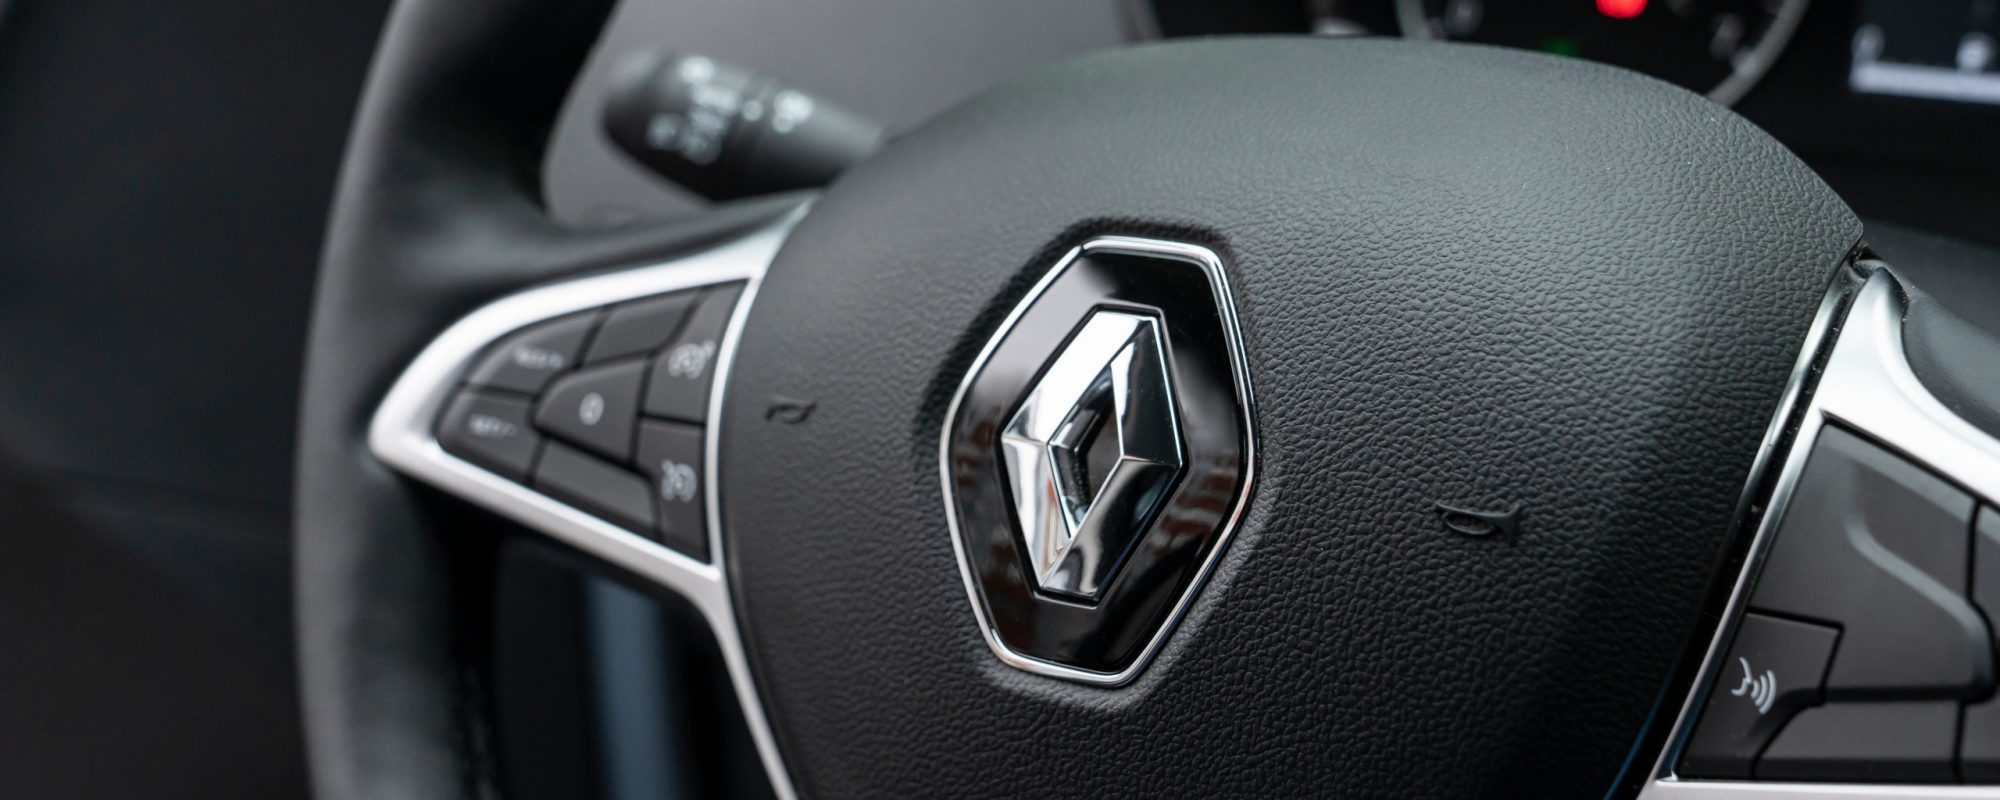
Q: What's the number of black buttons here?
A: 12